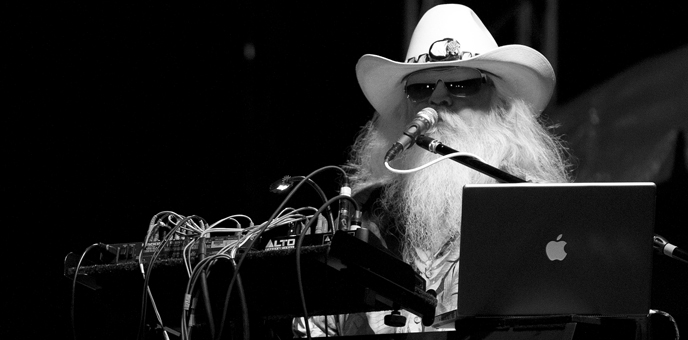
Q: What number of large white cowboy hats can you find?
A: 1